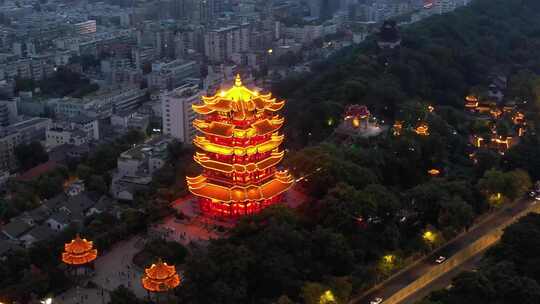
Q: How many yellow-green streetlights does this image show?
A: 4